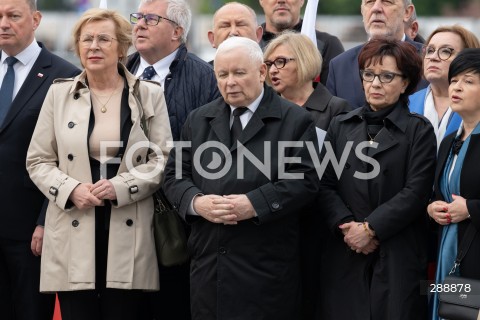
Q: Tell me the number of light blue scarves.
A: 1